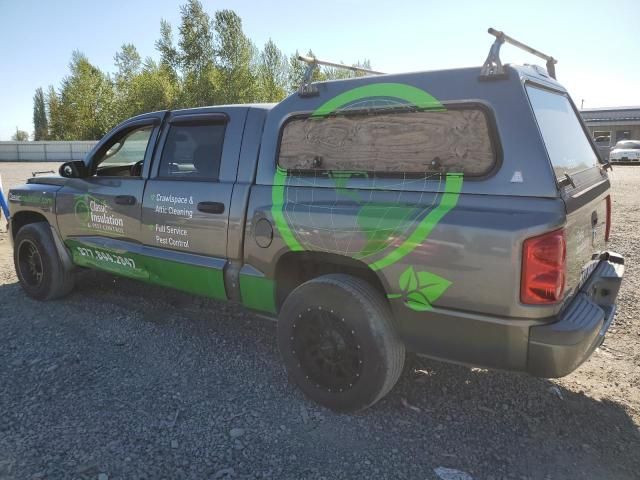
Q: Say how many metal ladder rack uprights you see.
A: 3